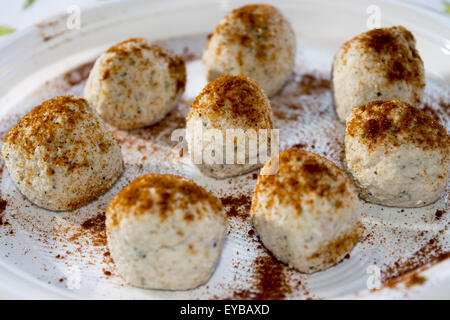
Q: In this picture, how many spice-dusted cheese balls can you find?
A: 8